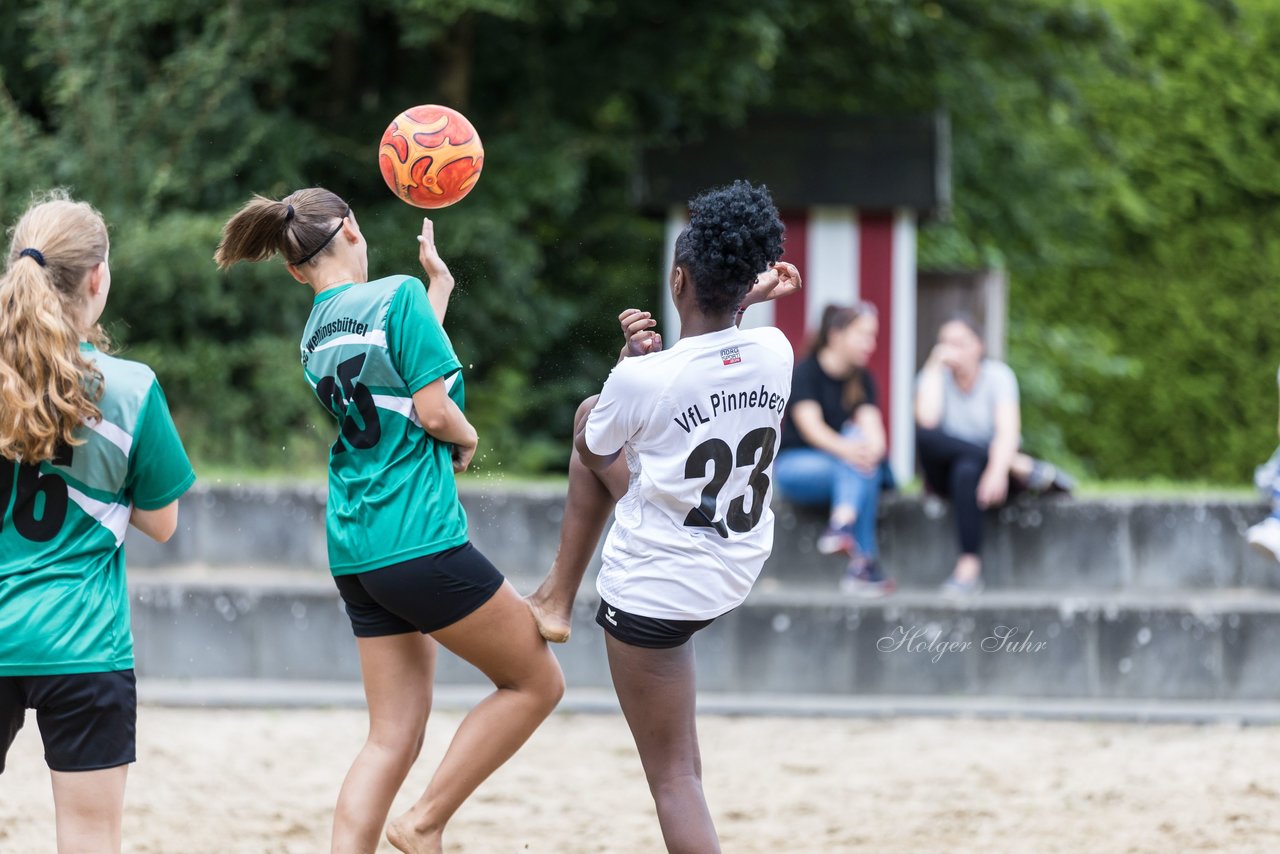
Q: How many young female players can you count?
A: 3